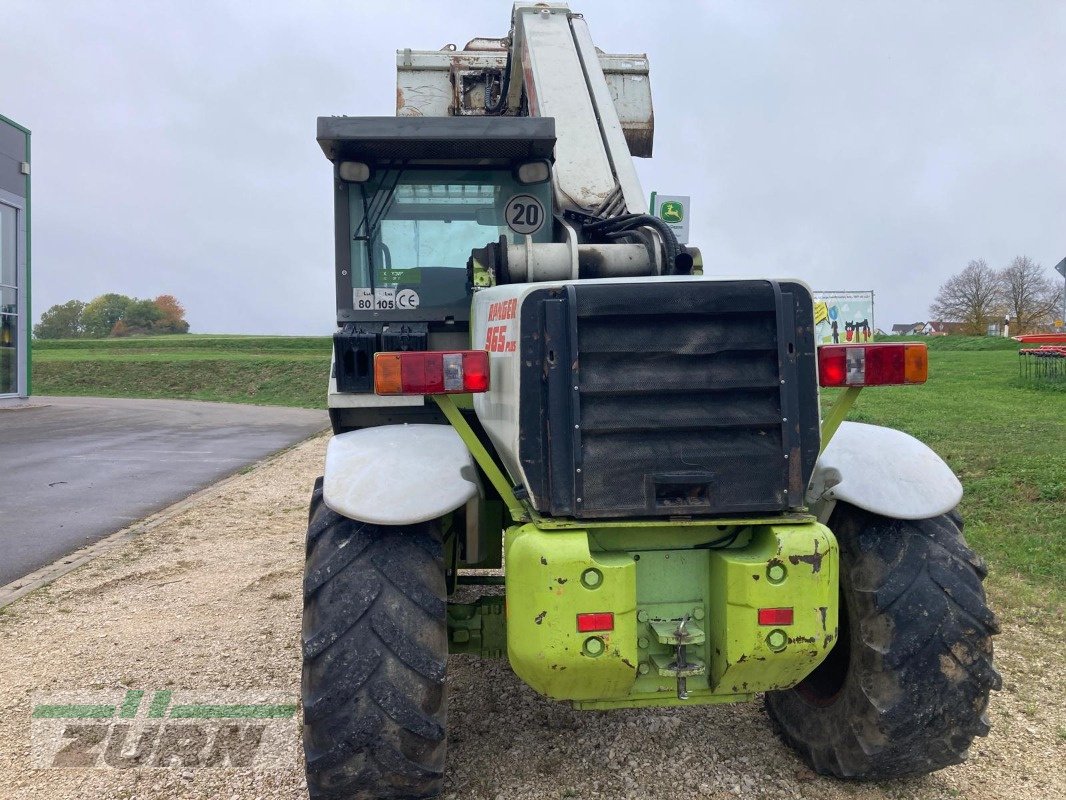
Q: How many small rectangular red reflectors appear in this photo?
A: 2